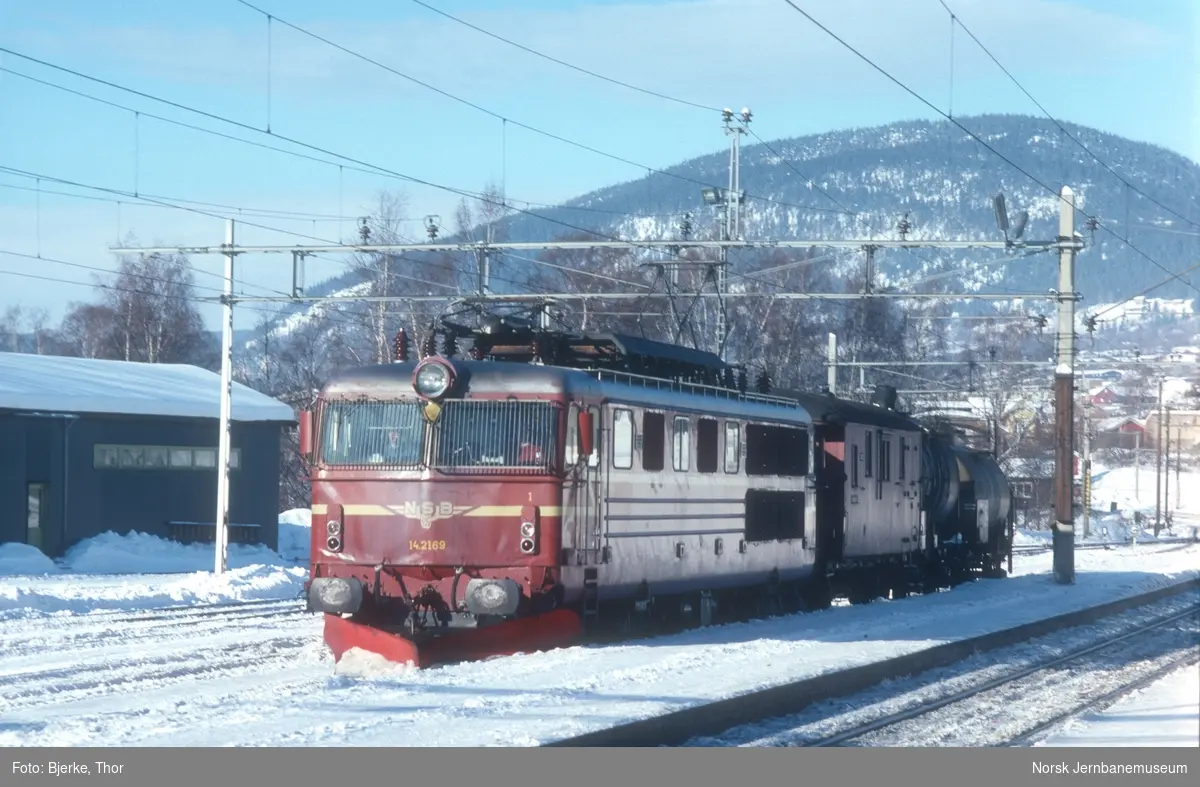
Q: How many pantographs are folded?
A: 1